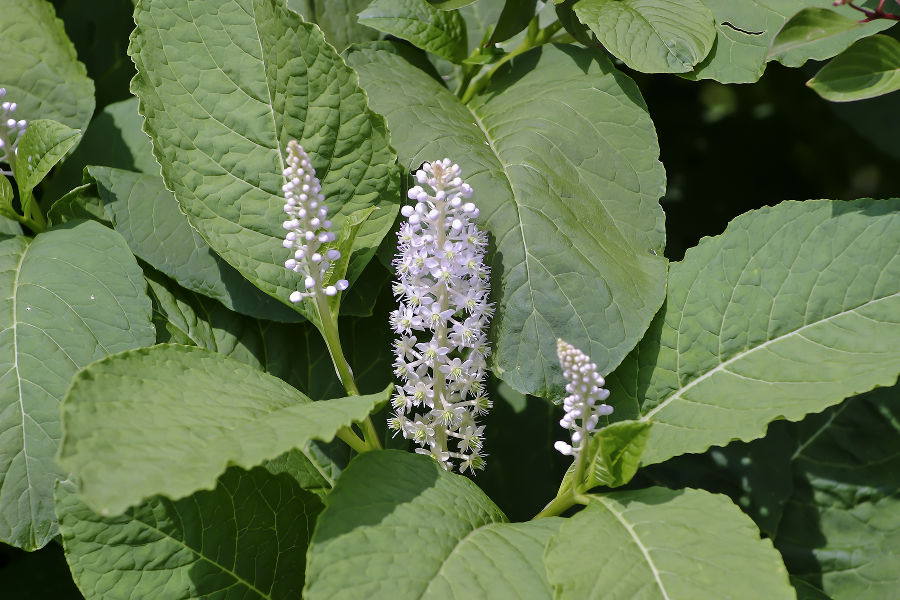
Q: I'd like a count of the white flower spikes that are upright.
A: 3